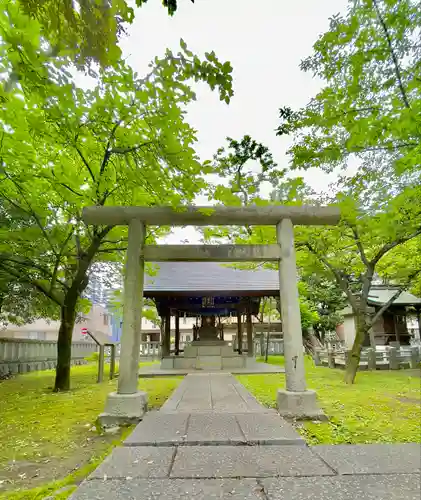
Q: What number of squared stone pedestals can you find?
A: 2